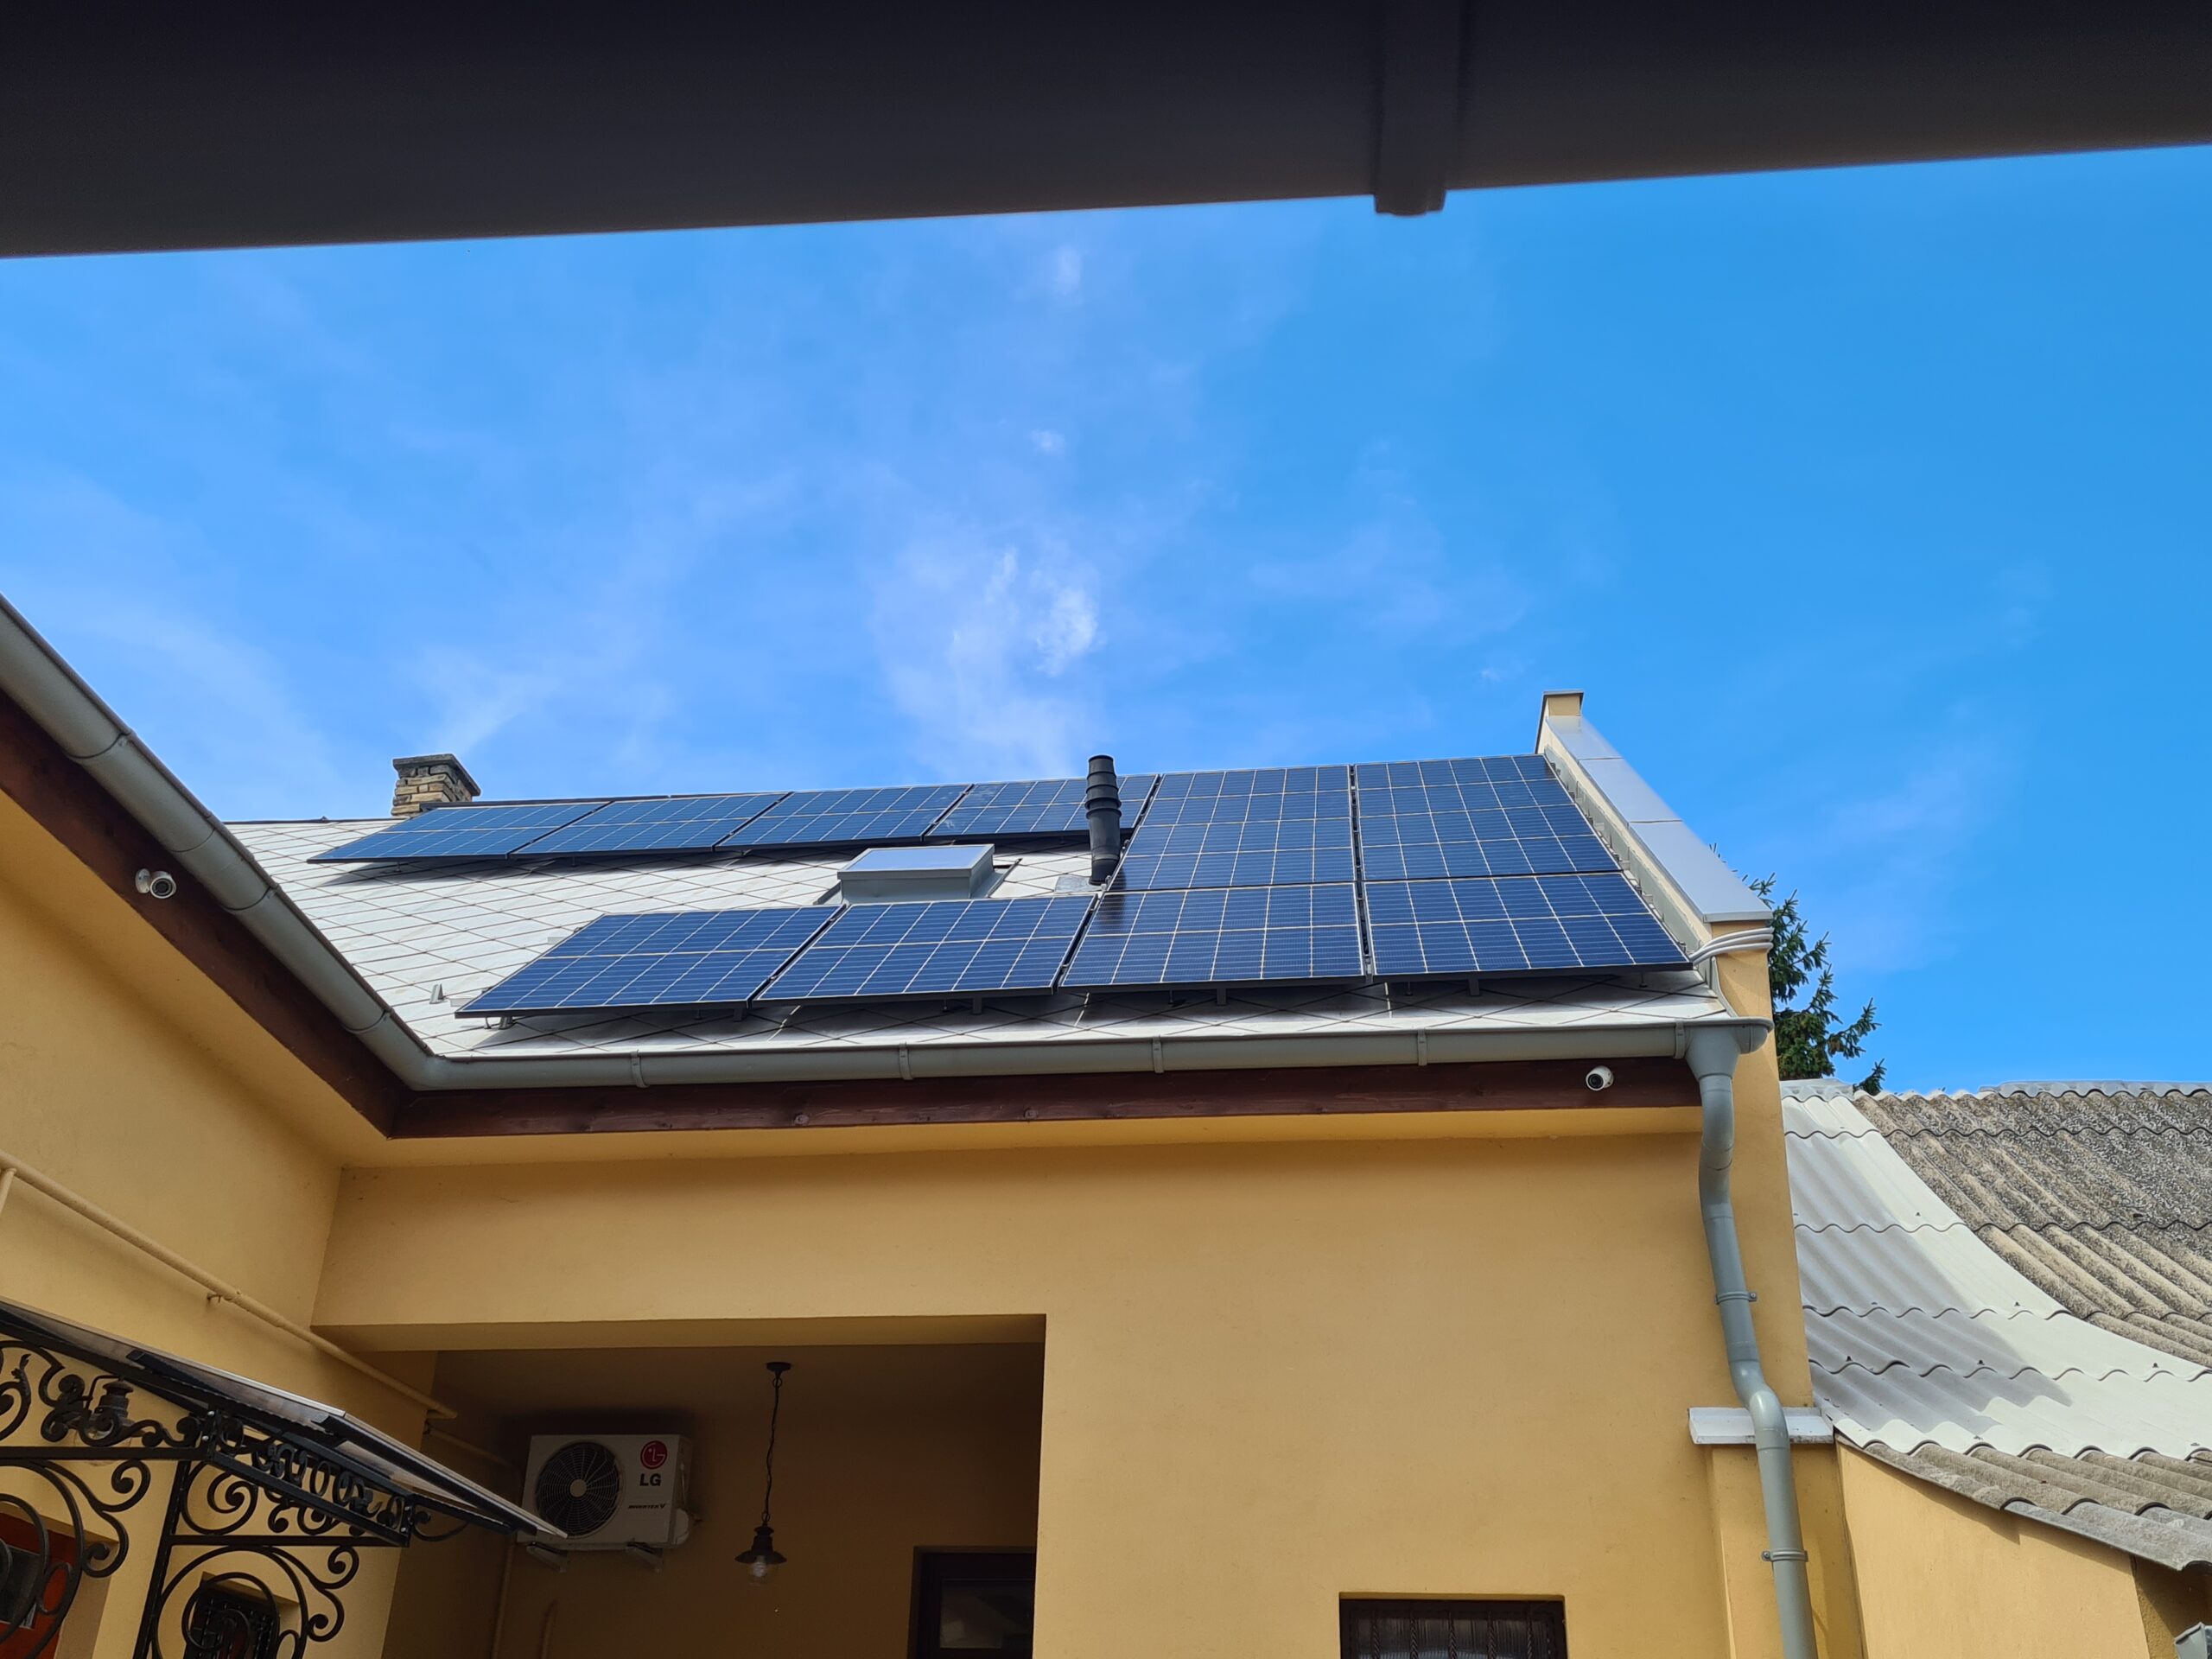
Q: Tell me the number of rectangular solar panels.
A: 12